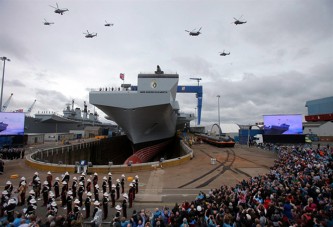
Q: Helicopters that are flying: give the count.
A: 7